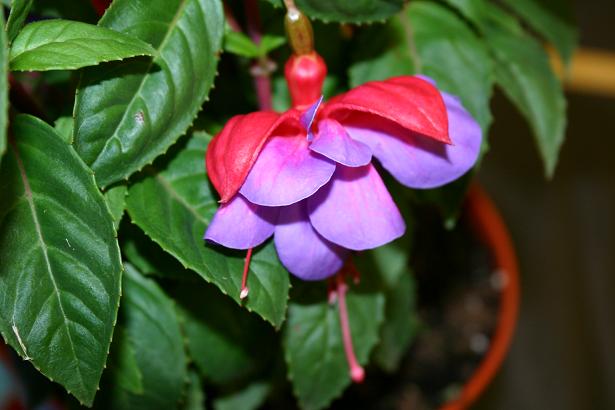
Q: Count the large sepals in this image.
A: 2